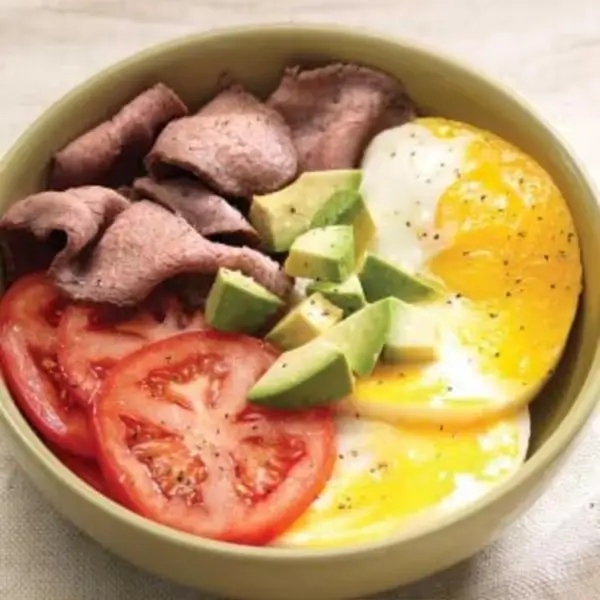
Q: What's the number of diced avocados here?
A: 10